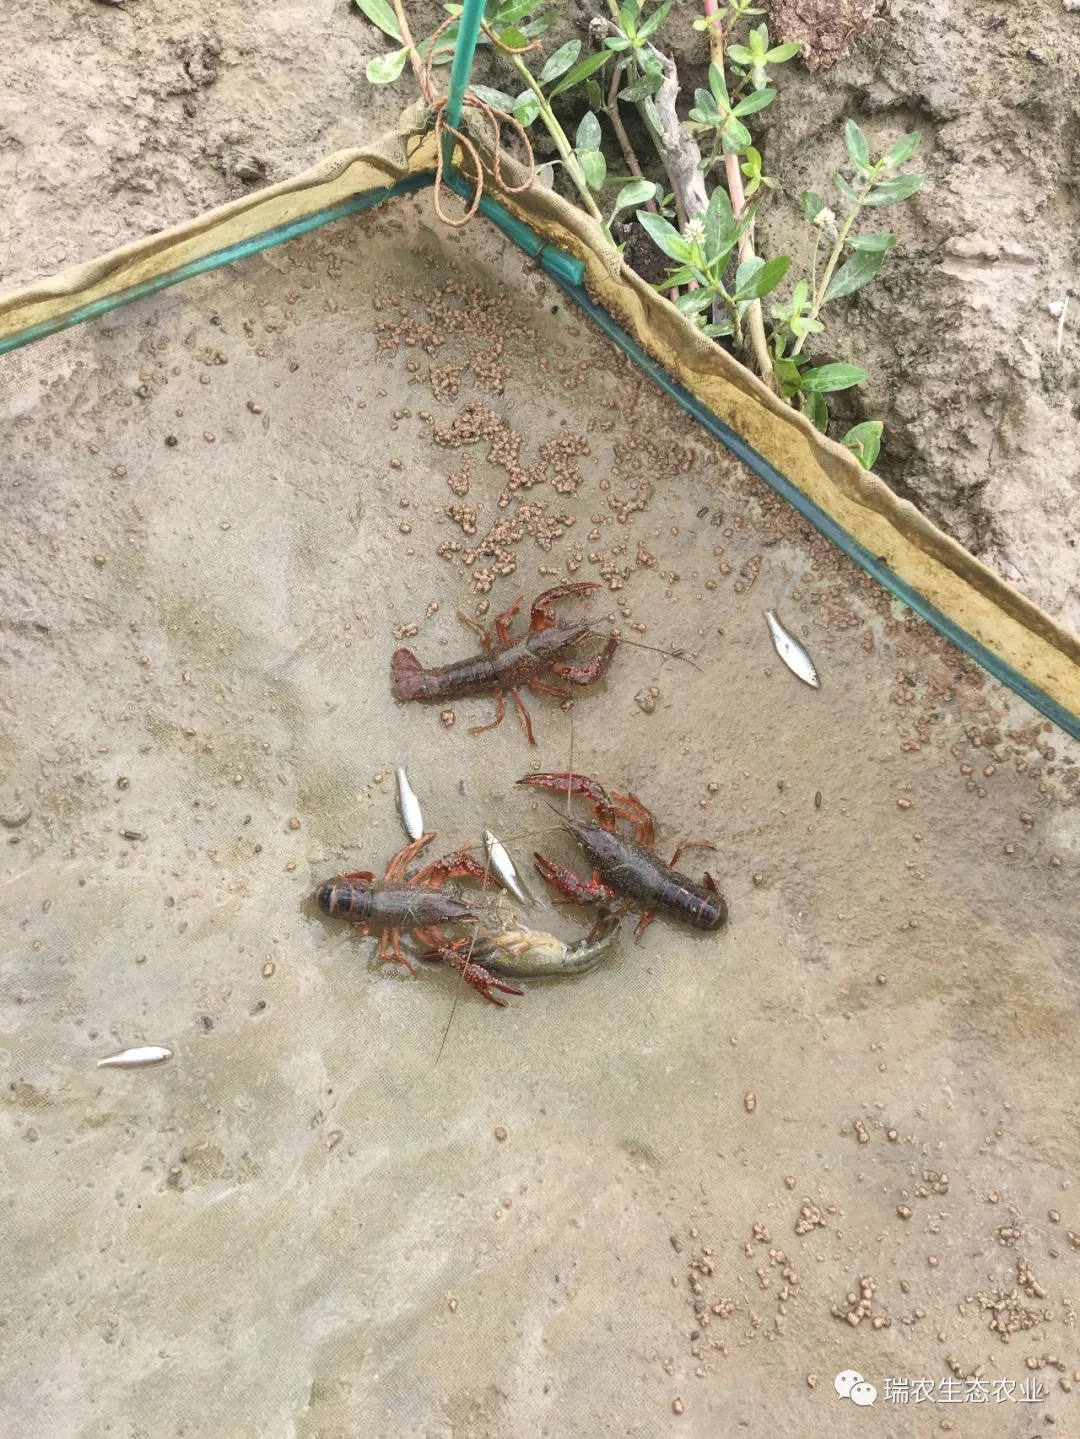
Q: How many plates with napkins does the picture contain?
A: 0